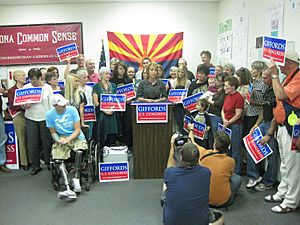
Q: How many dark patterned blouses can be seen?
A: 1